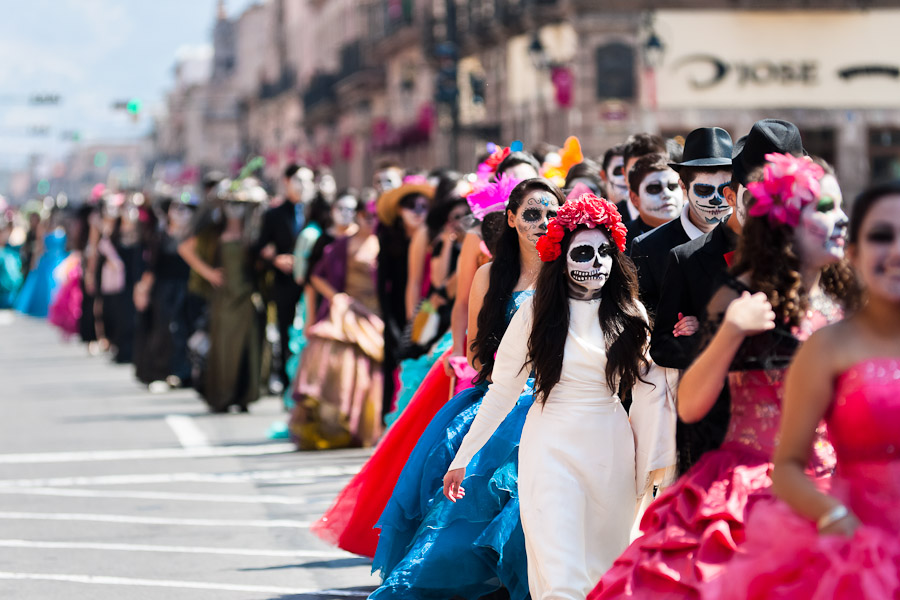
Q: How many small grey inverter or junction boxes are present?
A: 0